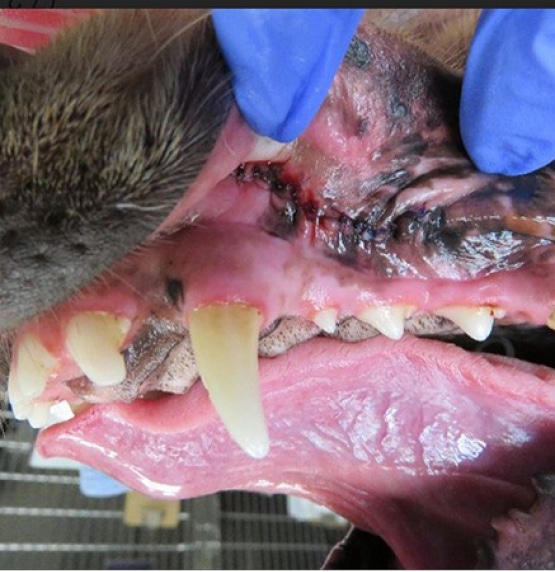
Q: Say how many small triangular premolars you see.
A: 3